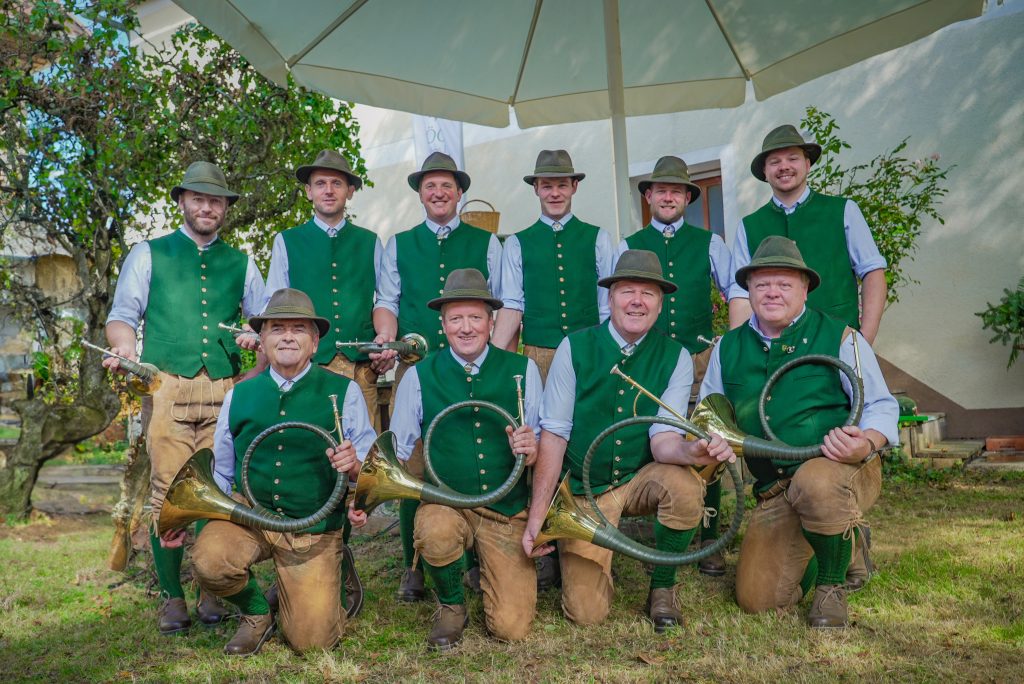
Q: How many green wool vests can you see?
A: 10